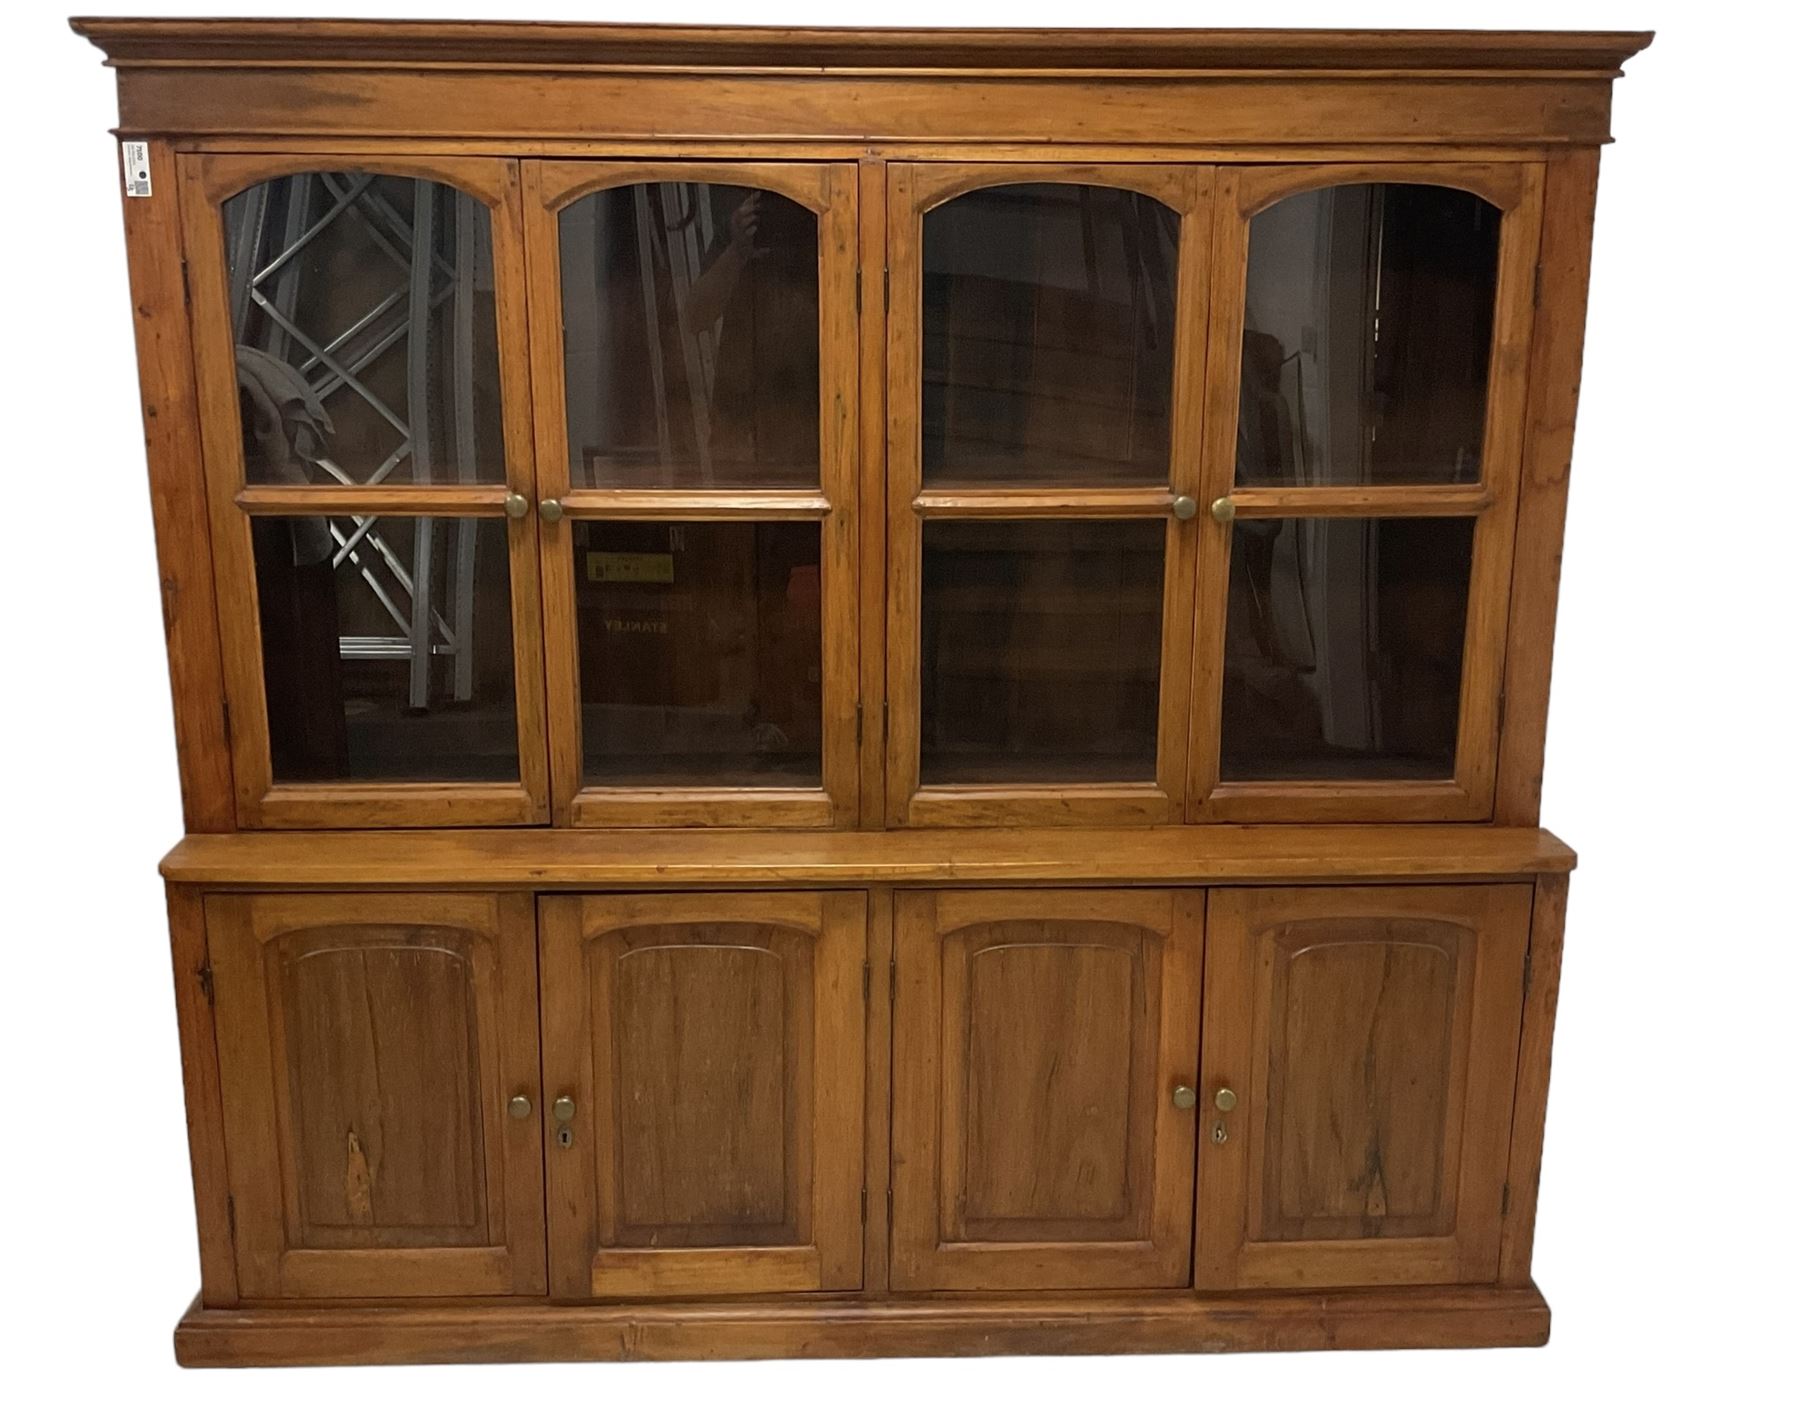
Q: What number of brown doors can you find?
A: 8